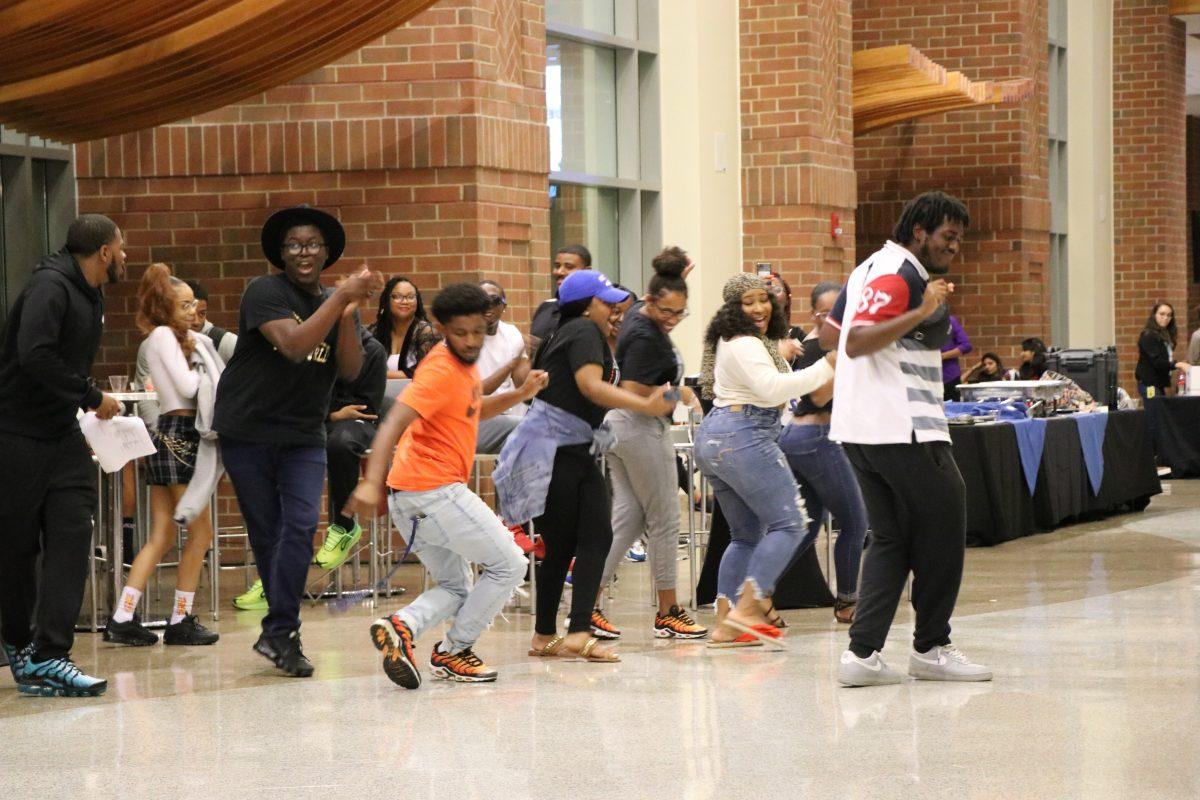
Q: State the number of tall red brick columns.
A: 4